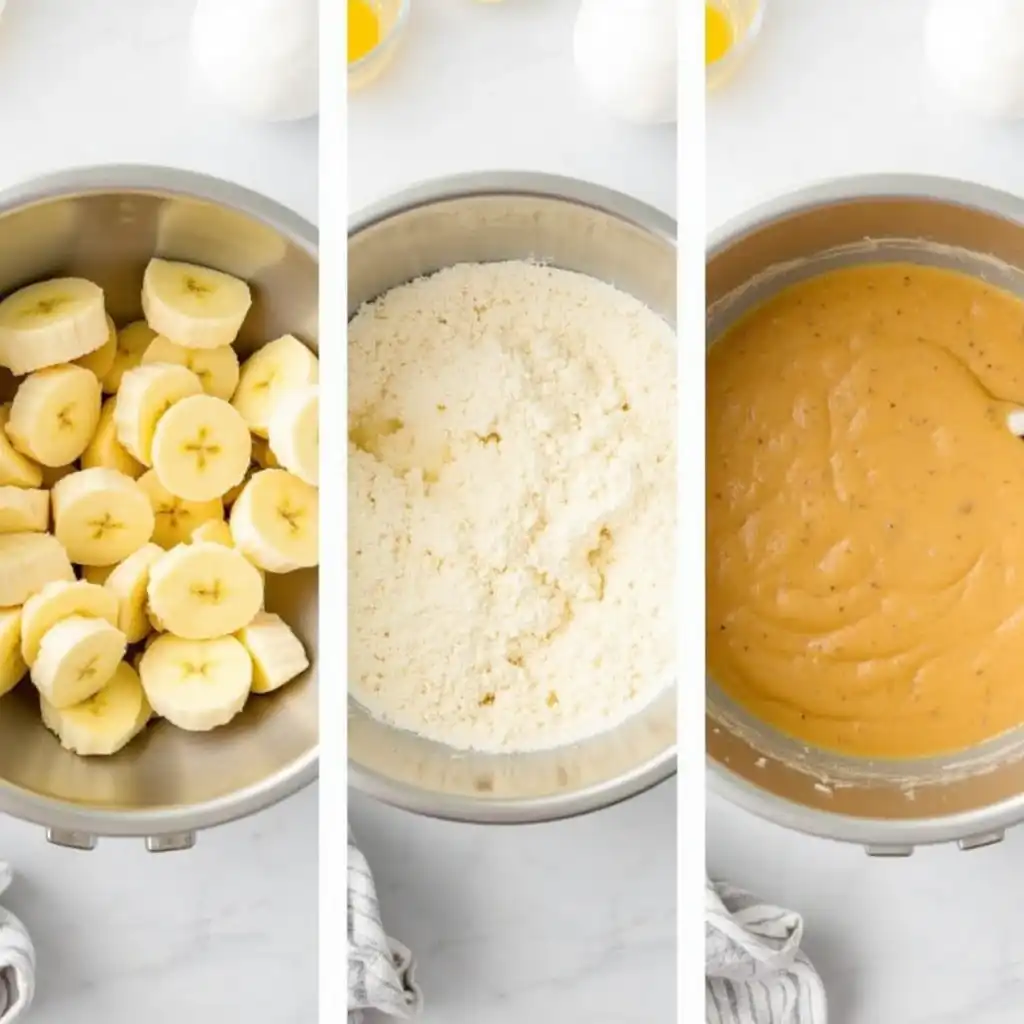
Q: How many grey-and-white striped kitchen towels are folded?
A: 3